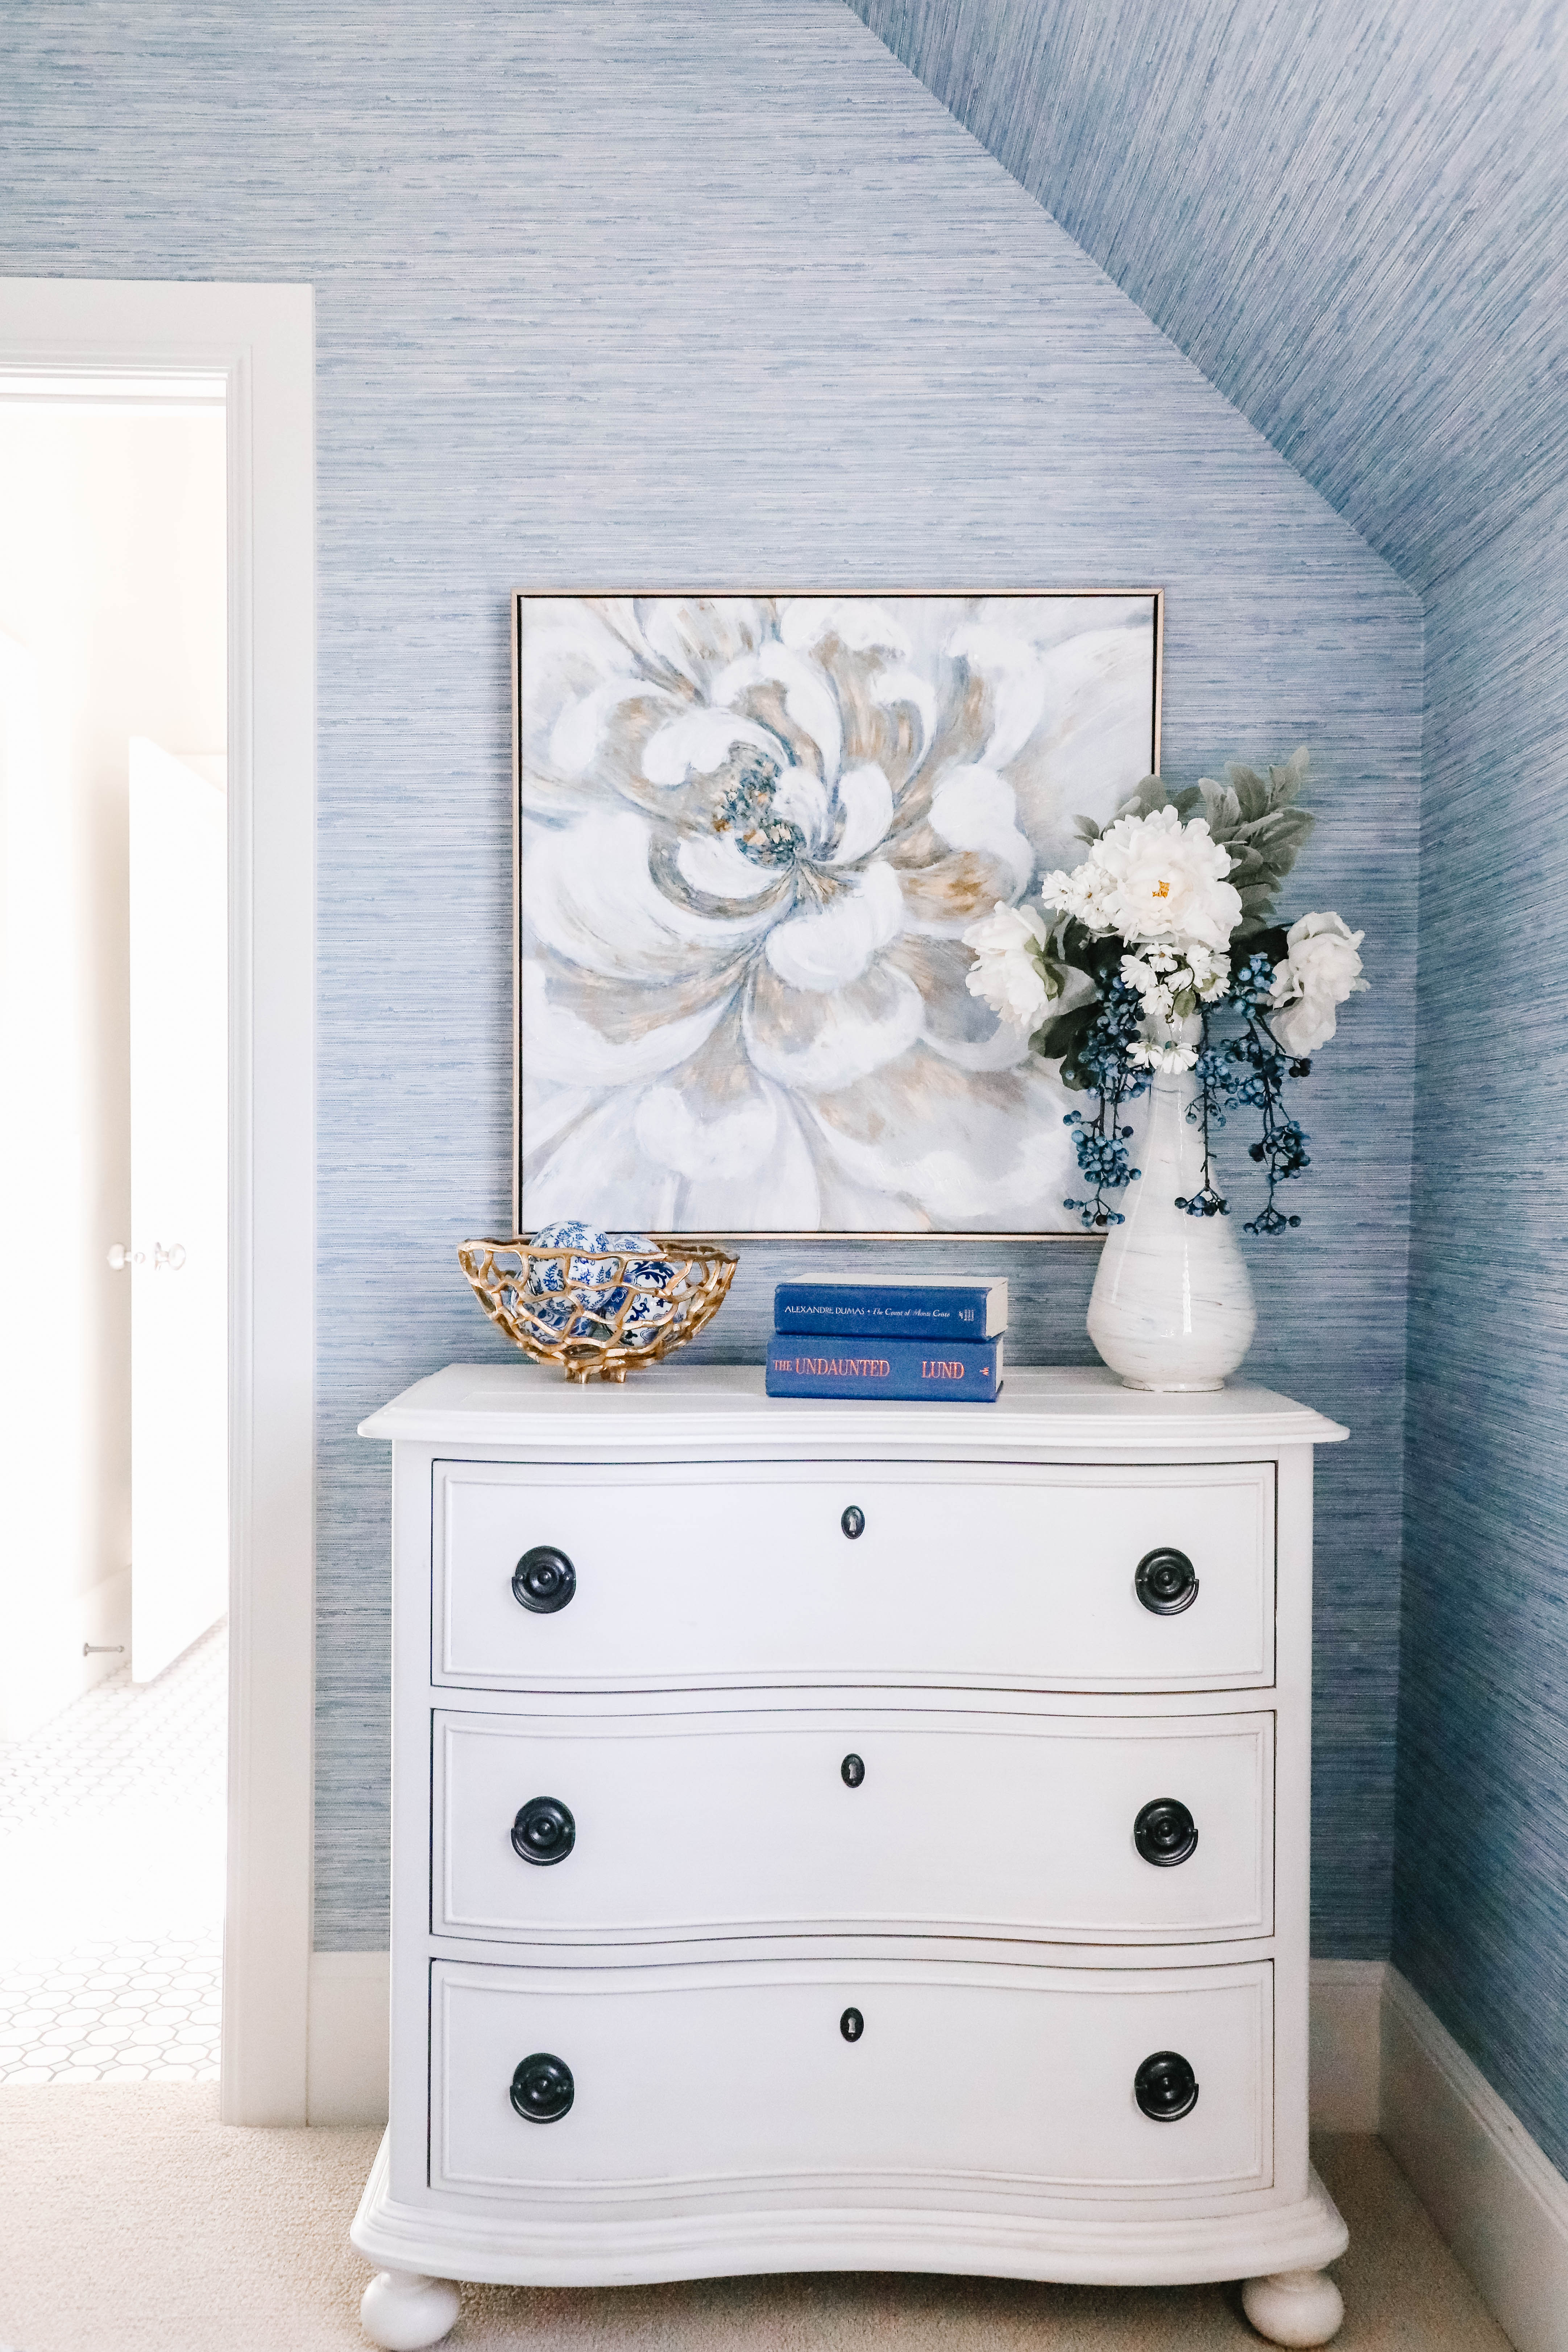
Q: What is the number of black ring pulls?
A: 6